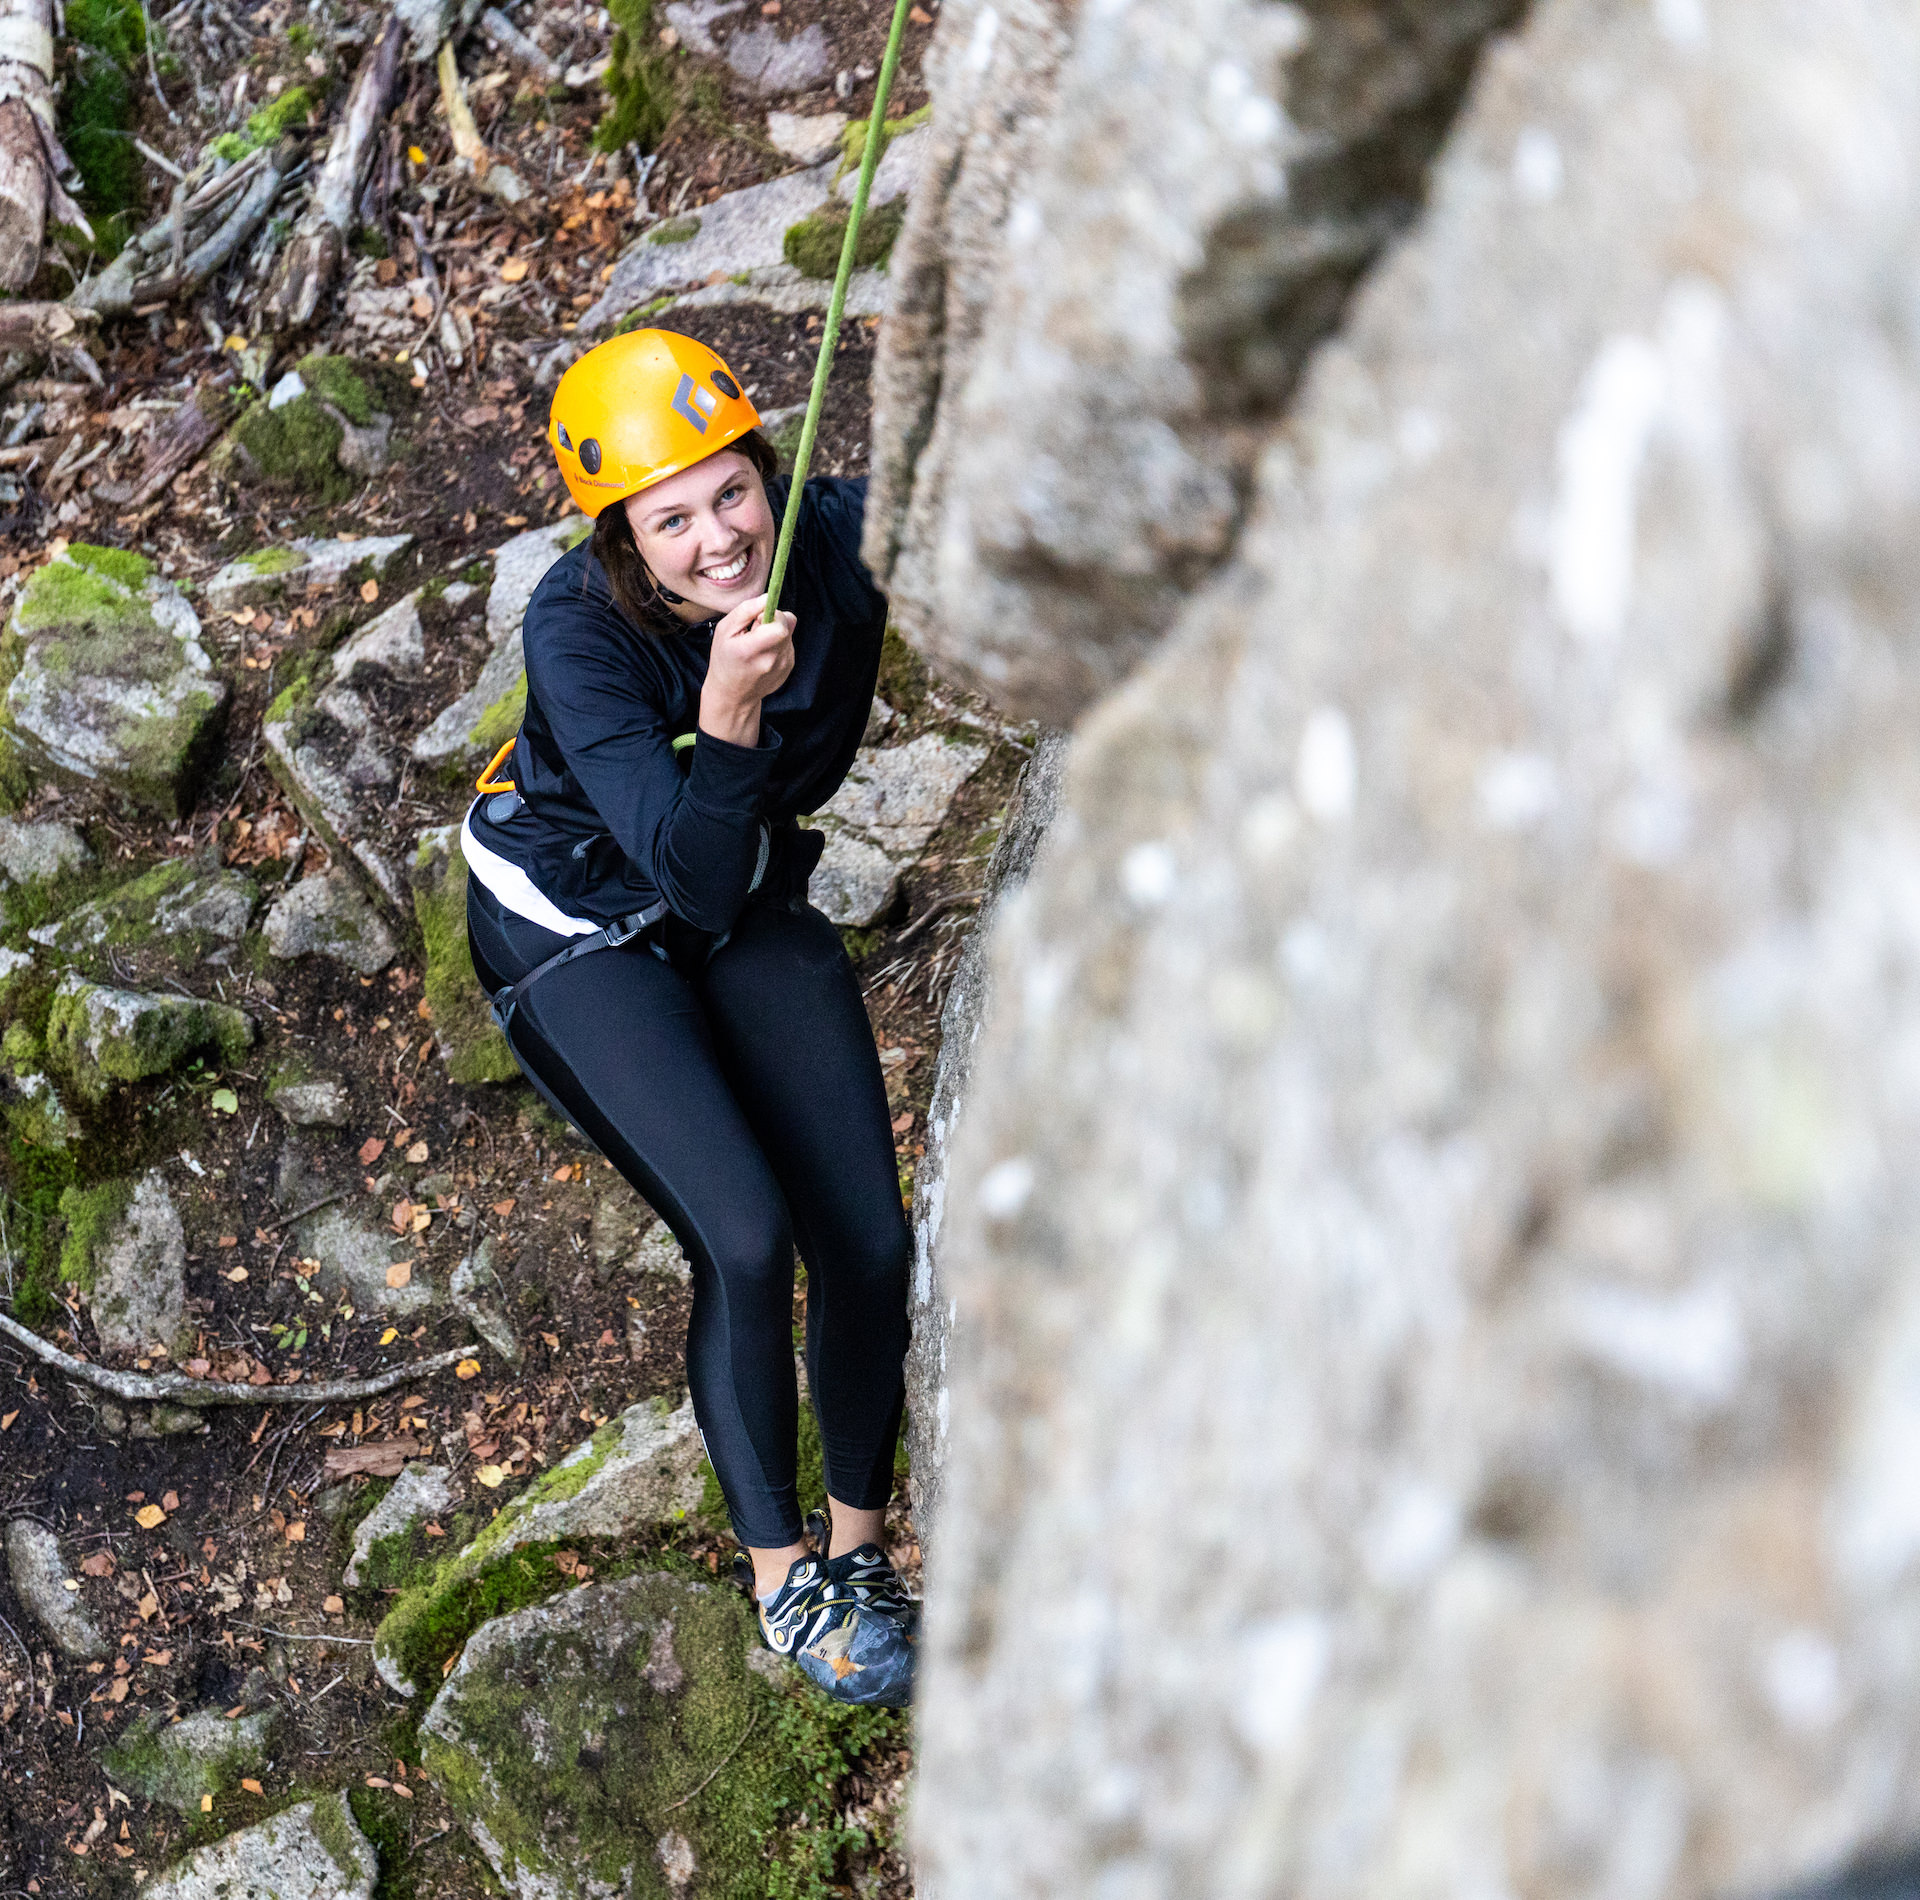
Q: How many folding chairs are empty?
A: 0